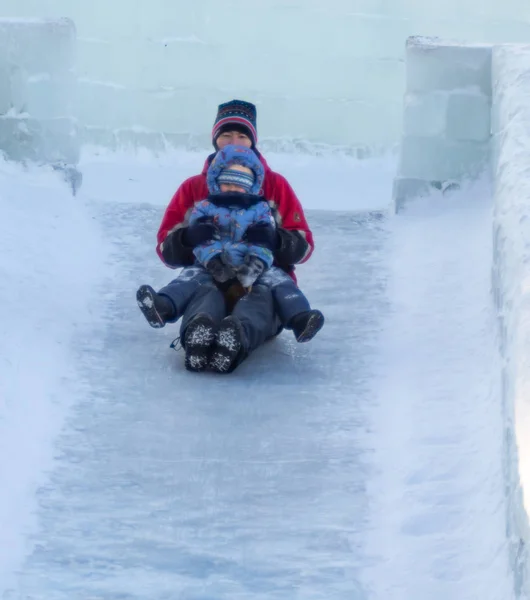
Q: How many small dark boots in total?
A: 2